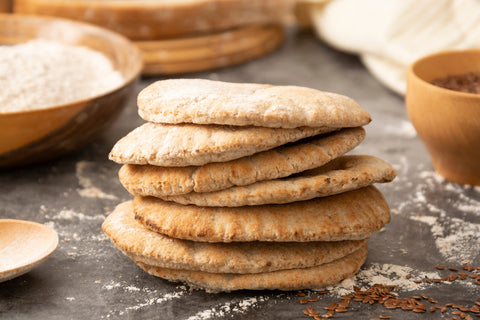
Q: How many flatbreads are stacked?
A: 7